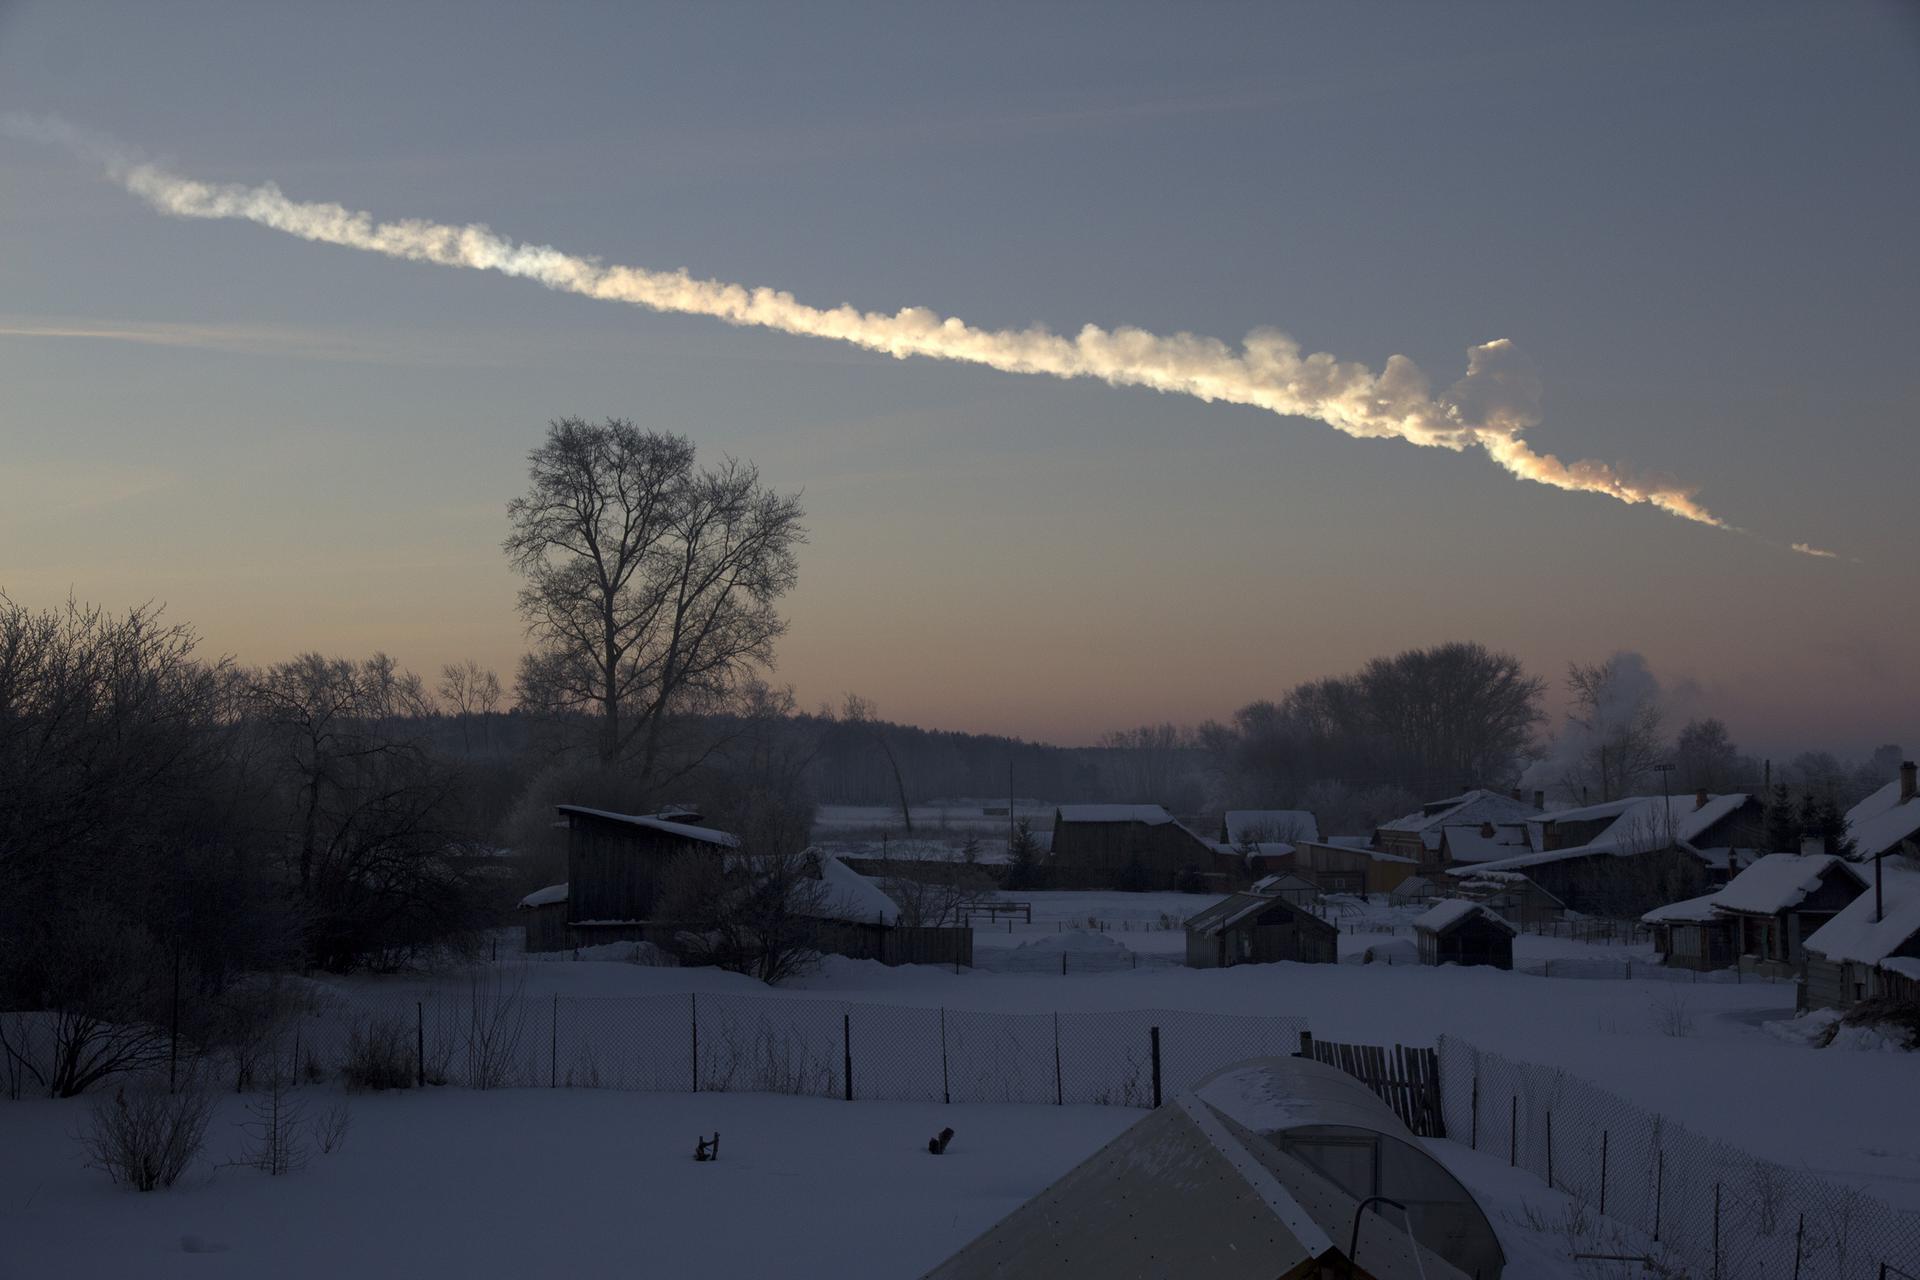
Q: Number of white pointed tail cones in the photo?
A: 0